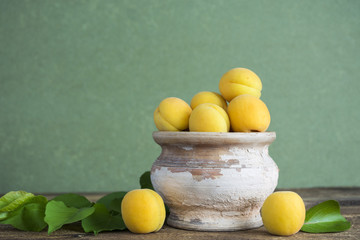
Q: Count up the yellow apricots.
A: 7